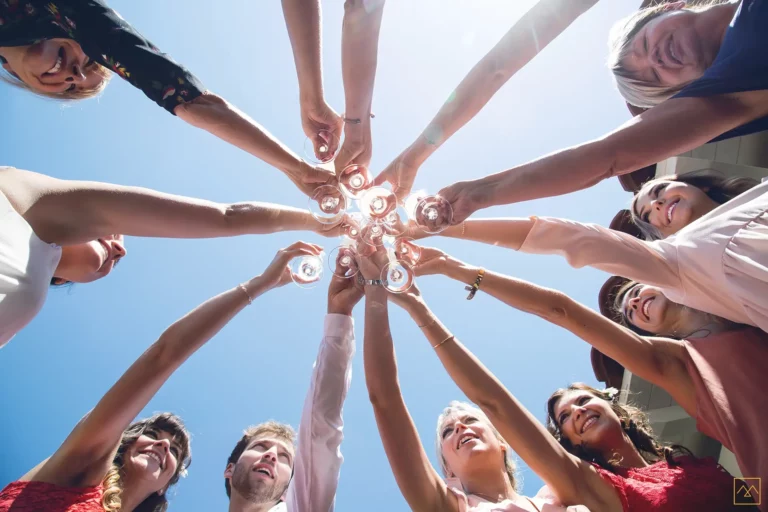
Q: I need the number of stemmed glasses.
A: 12